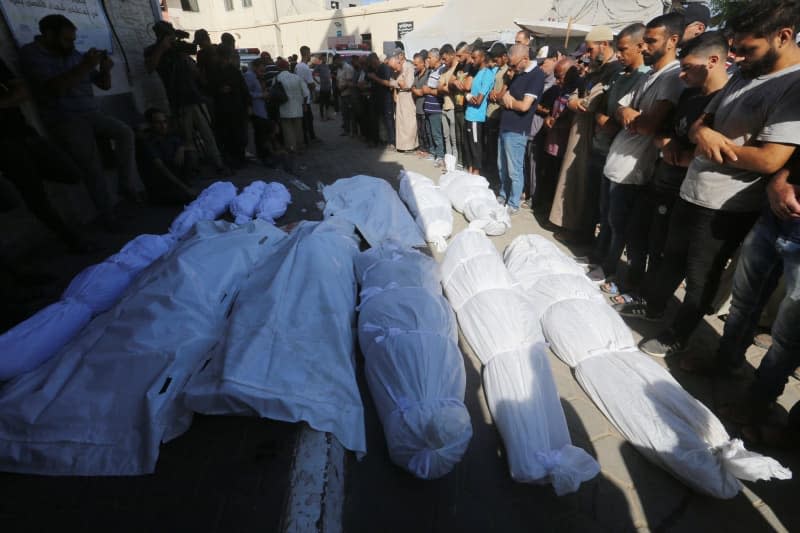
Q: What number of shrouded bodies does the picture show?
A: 12